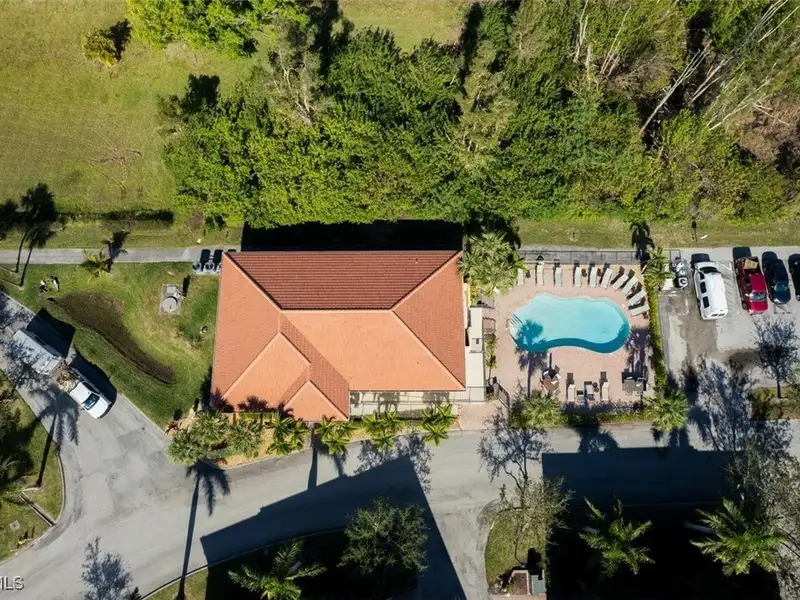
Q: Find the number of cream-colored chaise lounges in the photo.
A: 12